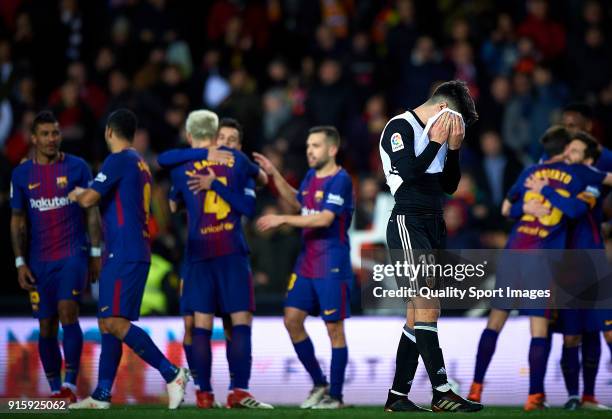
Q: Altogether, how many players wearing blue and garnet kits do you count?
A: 8